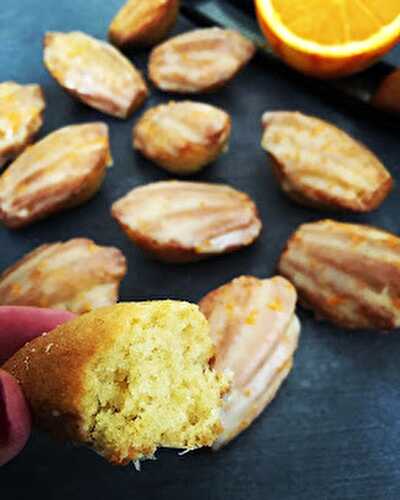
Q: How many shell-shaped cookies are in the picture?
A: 12